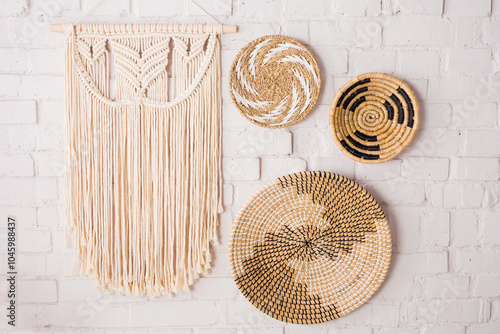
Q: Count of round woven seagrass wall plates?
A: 3